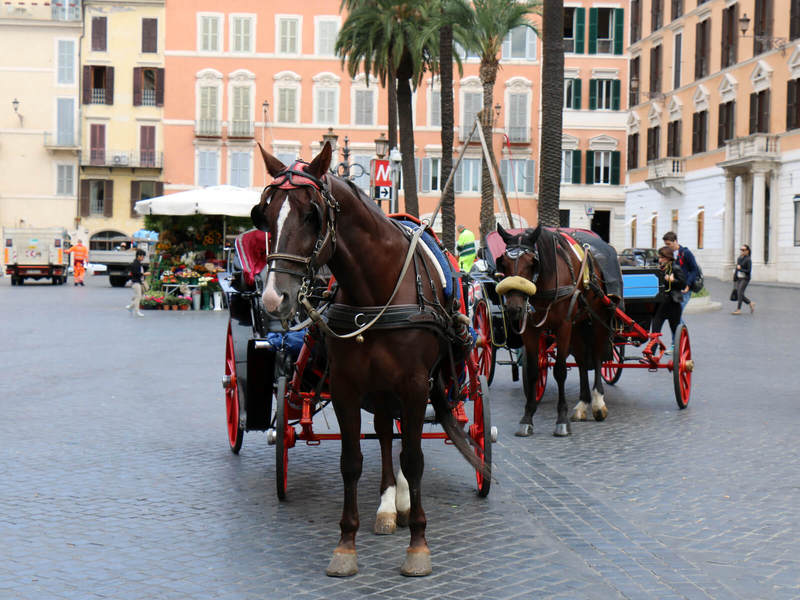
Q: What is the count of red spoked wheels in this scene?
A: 7